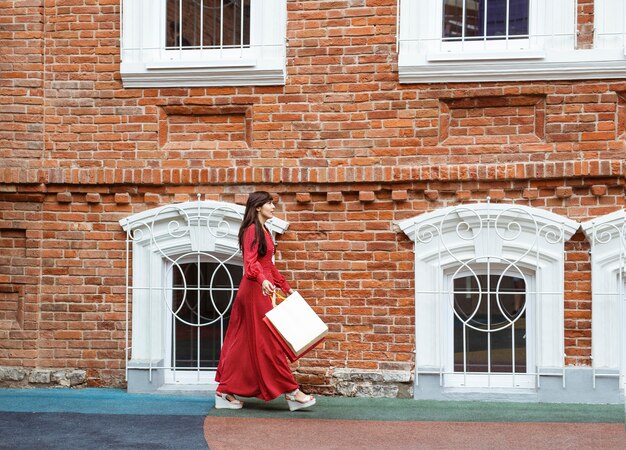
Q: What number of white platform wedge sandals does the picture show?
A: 2